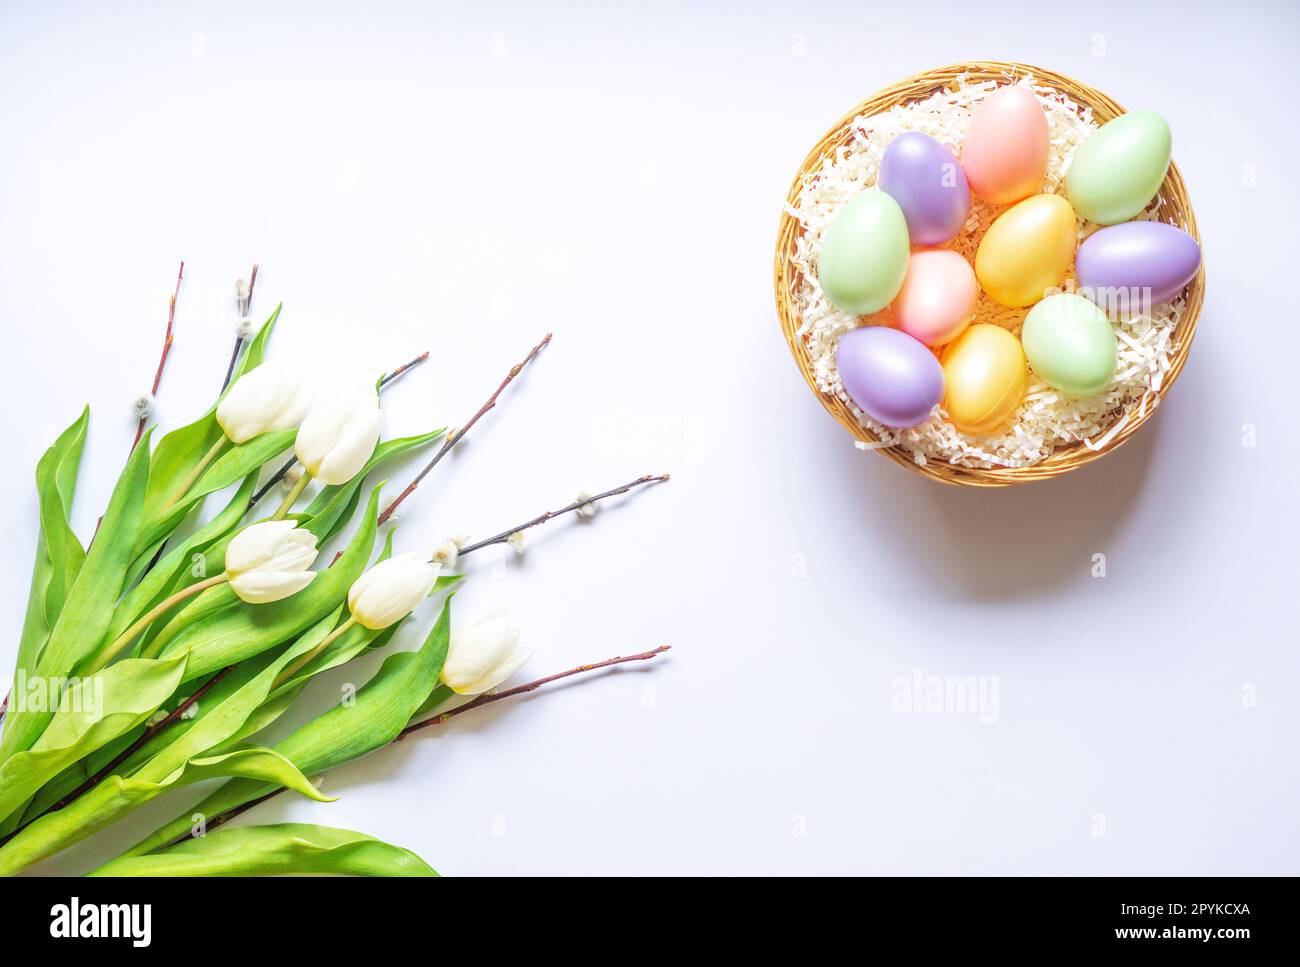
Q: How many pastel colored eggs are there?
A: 10